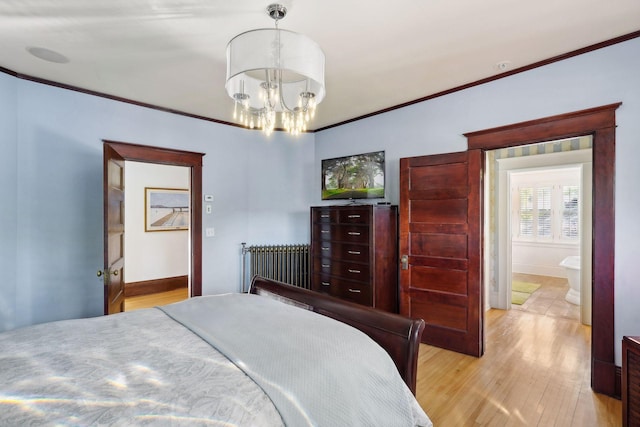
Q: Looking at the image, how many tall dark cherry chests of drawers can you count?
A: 1